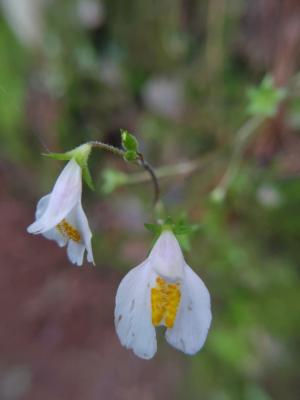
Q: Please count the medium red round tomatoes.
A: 0